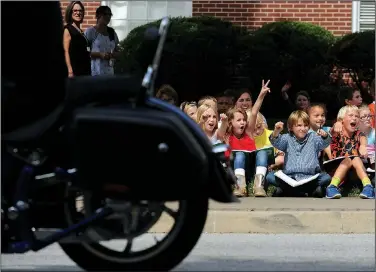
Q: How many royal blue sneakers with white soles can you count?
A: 2